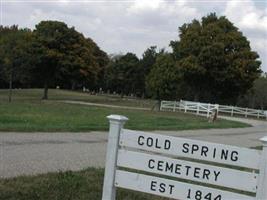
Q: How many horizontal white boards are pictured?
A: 3